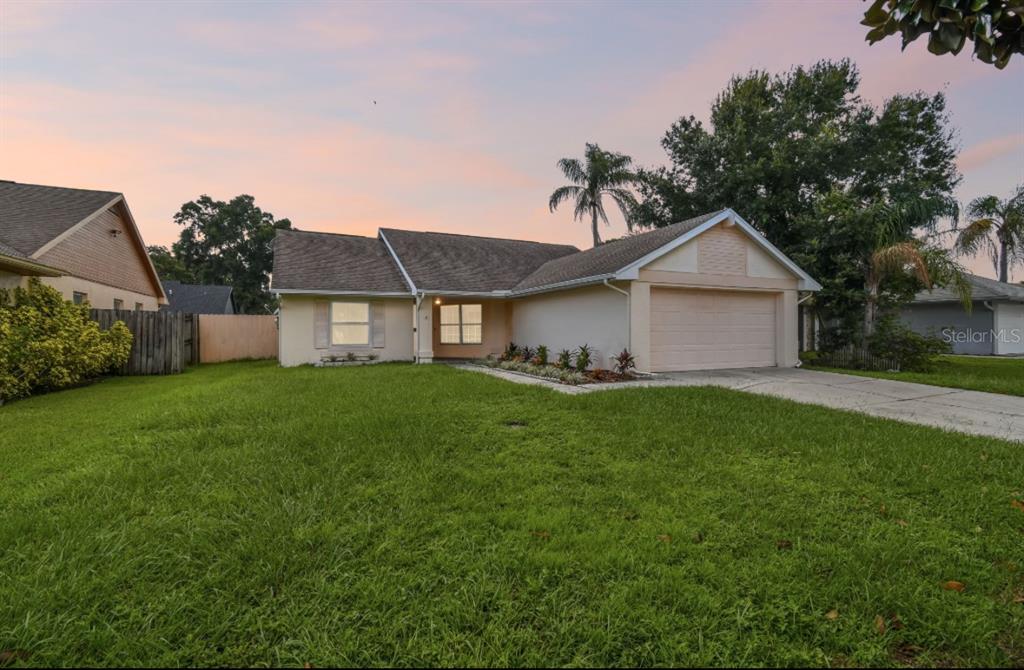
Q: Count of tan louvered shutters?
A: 2